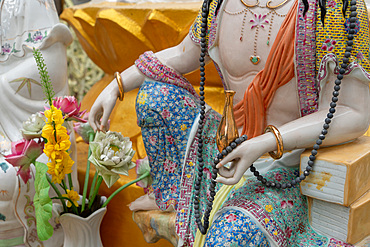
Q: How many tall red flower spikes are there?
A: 0